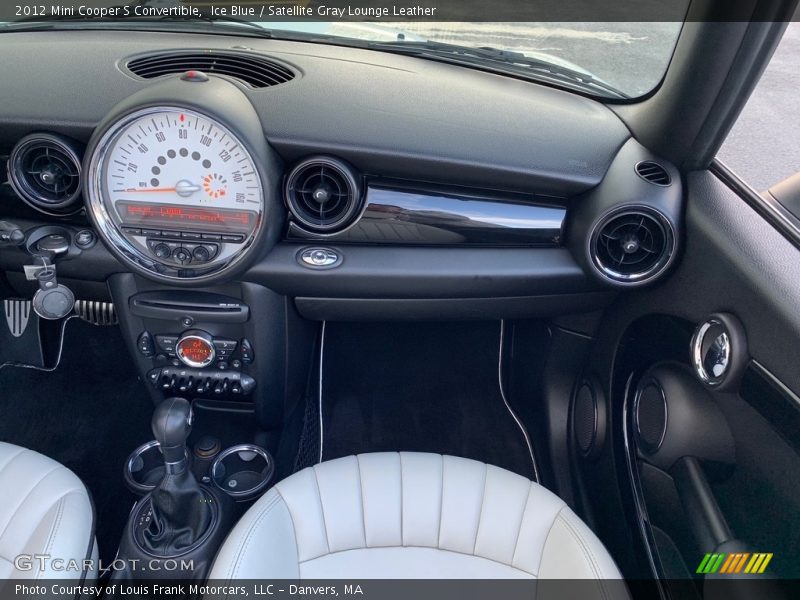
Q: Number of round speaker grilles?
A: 2